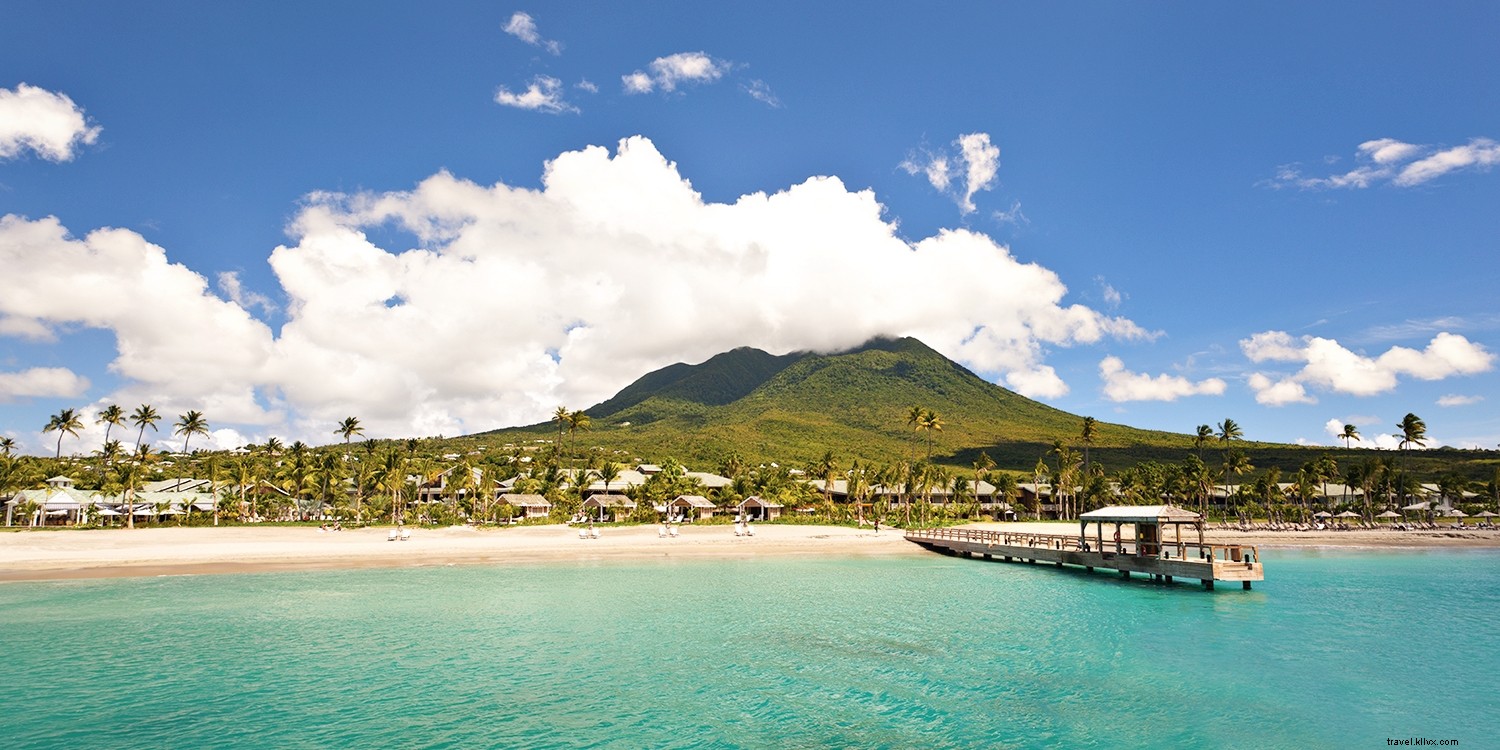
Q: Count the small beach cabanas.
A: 4